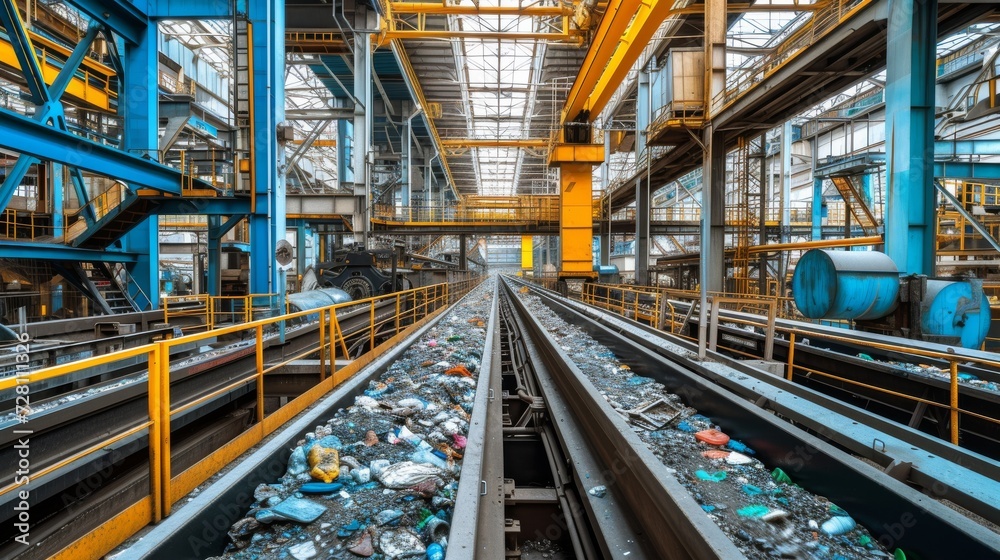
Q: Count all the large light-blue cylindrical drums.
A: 2